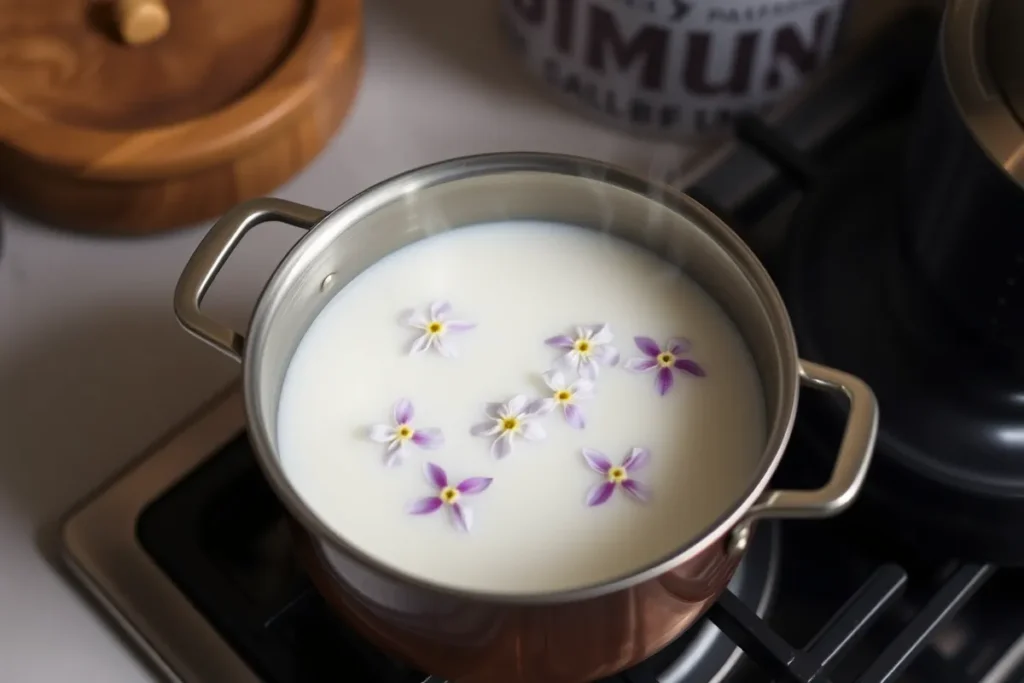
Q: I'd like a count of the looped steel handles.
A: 2